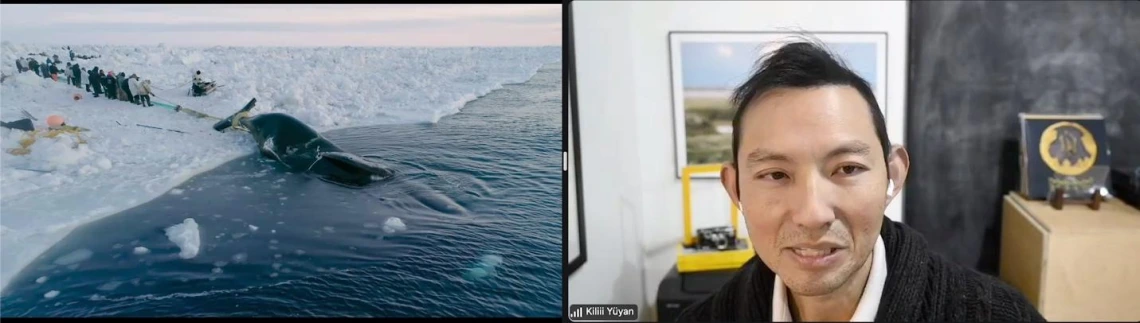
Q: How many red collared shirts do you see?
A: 0